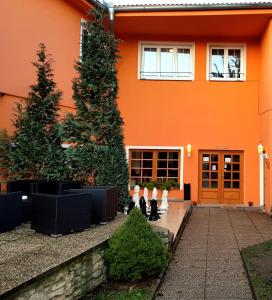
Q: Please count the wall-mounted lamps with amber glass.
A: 2